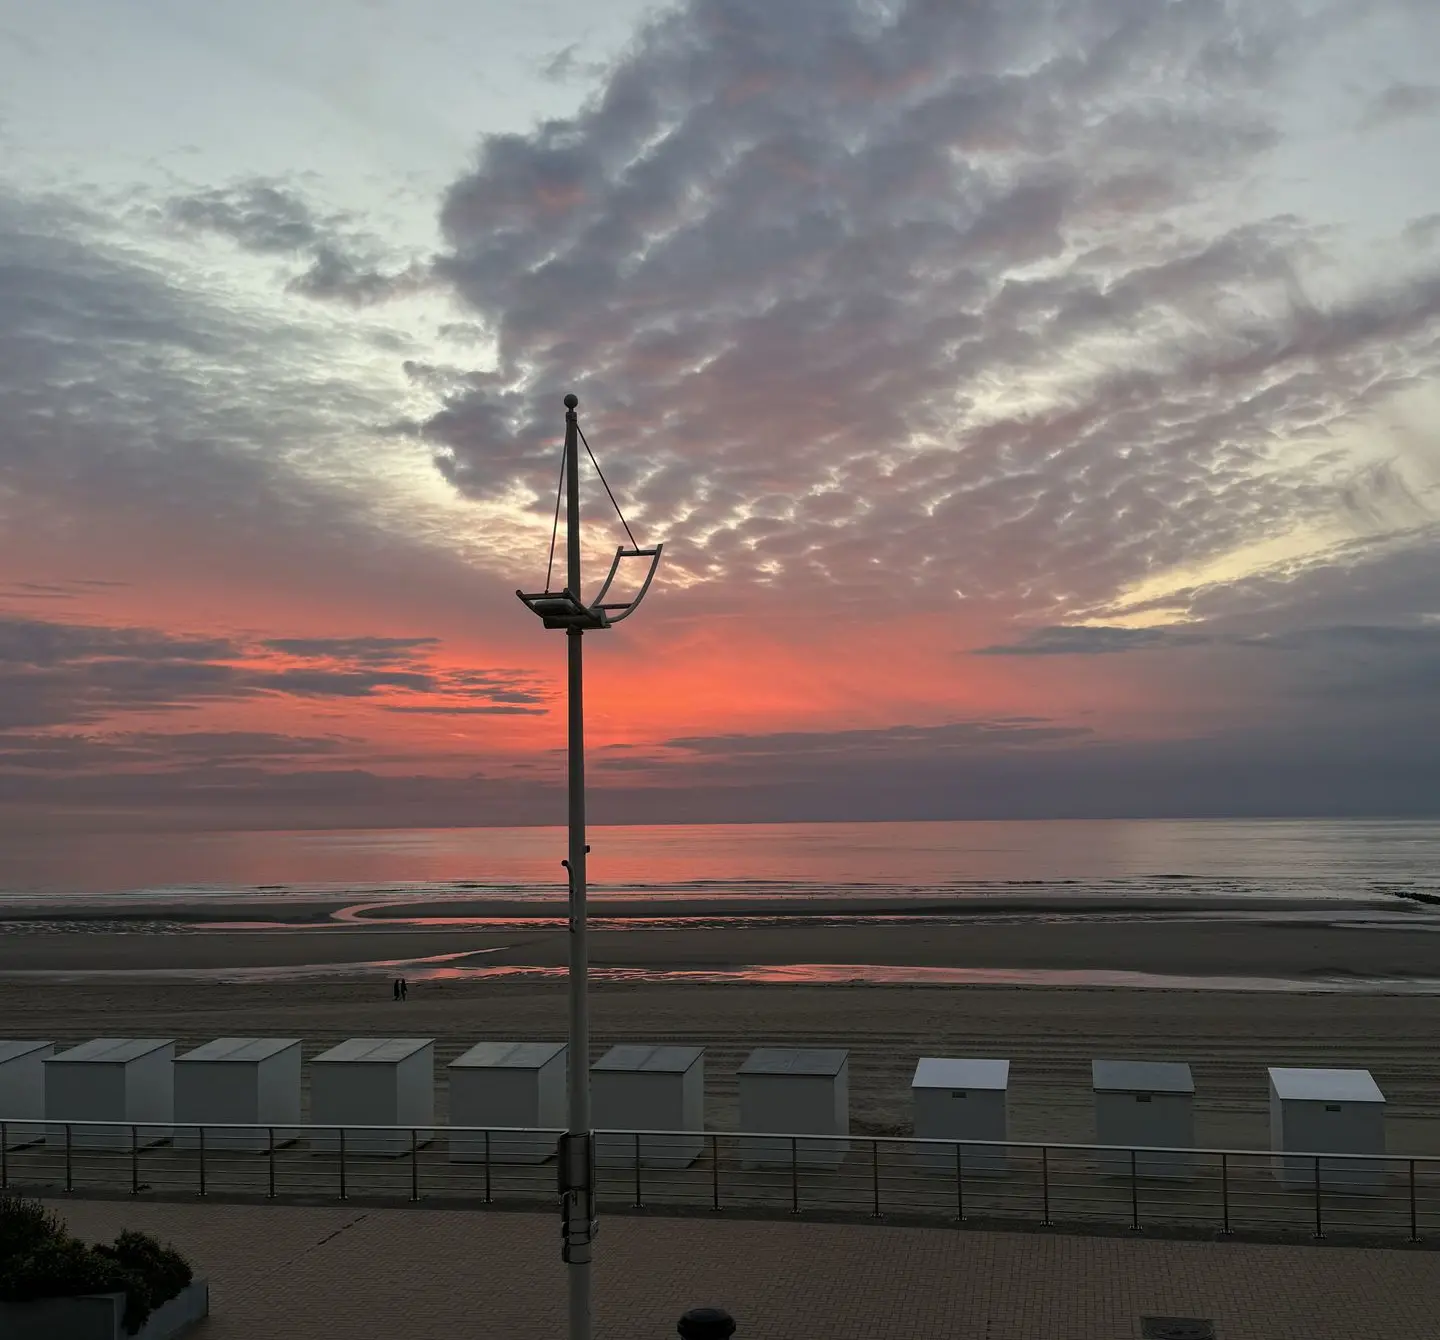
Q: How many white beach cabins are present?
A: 10